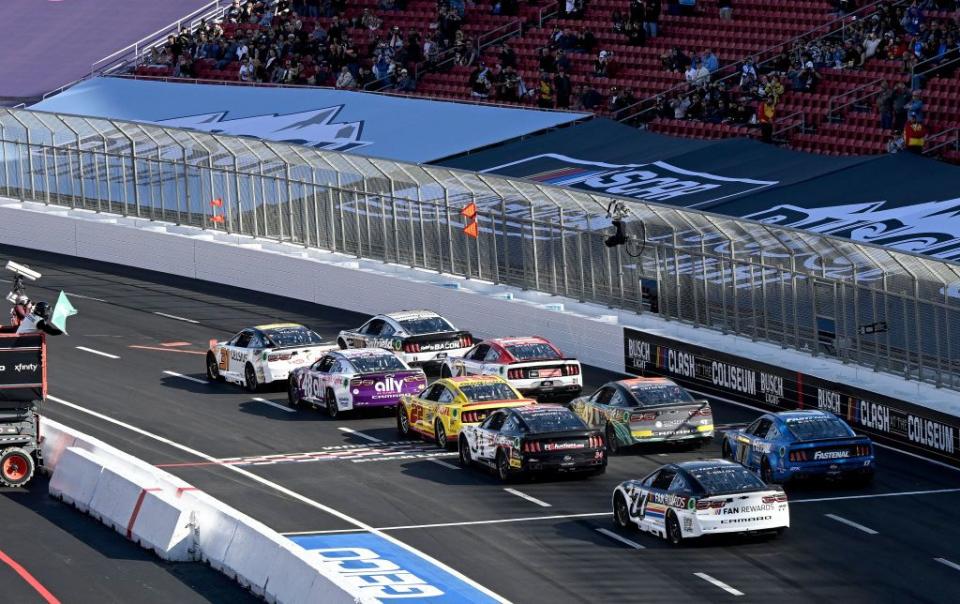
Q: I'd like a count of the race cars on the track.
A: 9